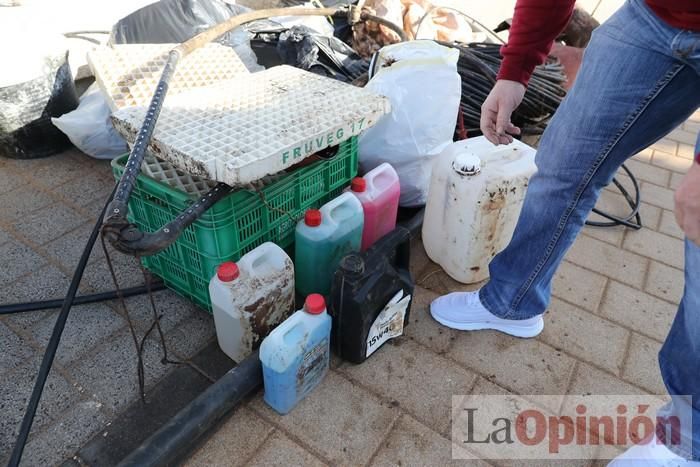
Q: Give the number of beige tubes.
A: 1